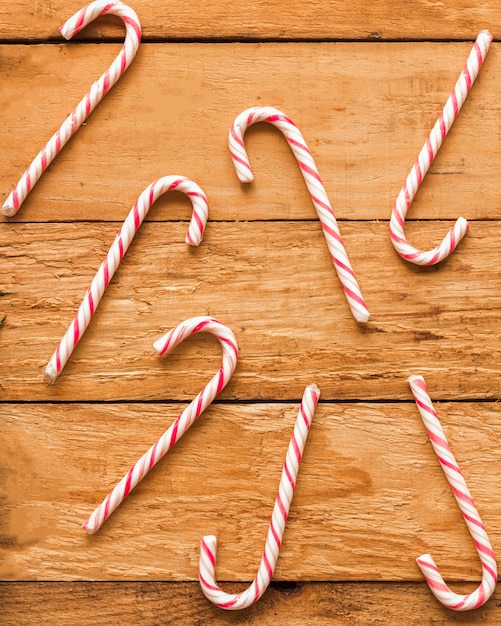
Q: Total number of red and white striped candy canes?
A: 7